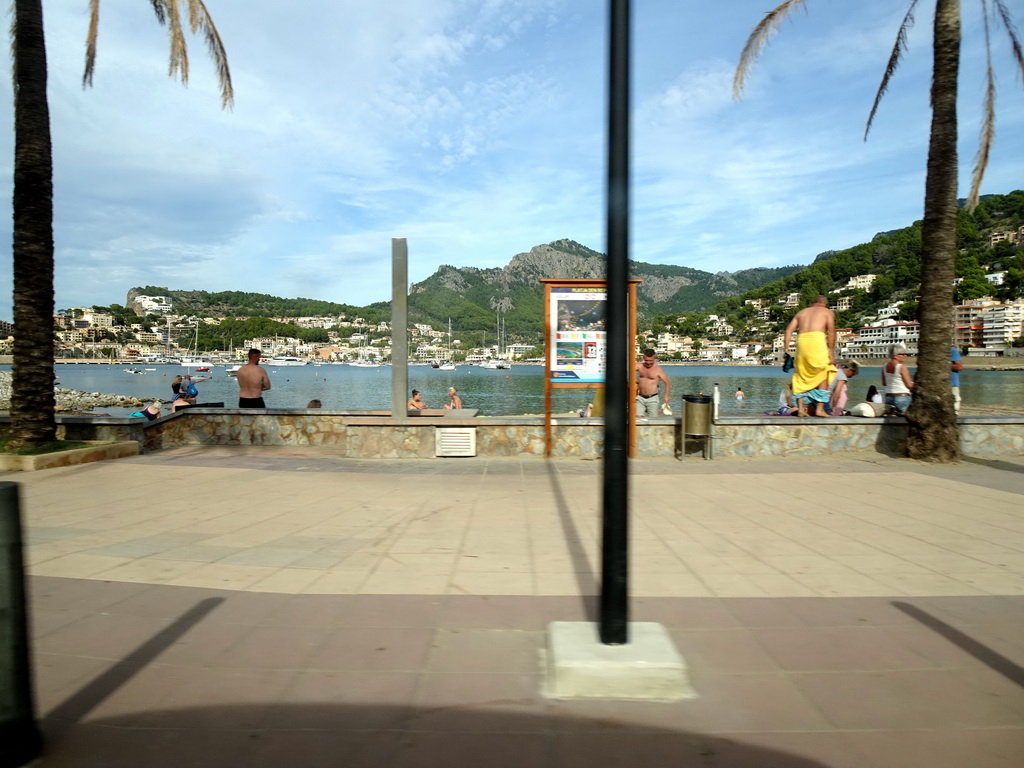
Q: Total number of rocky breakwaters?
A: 1